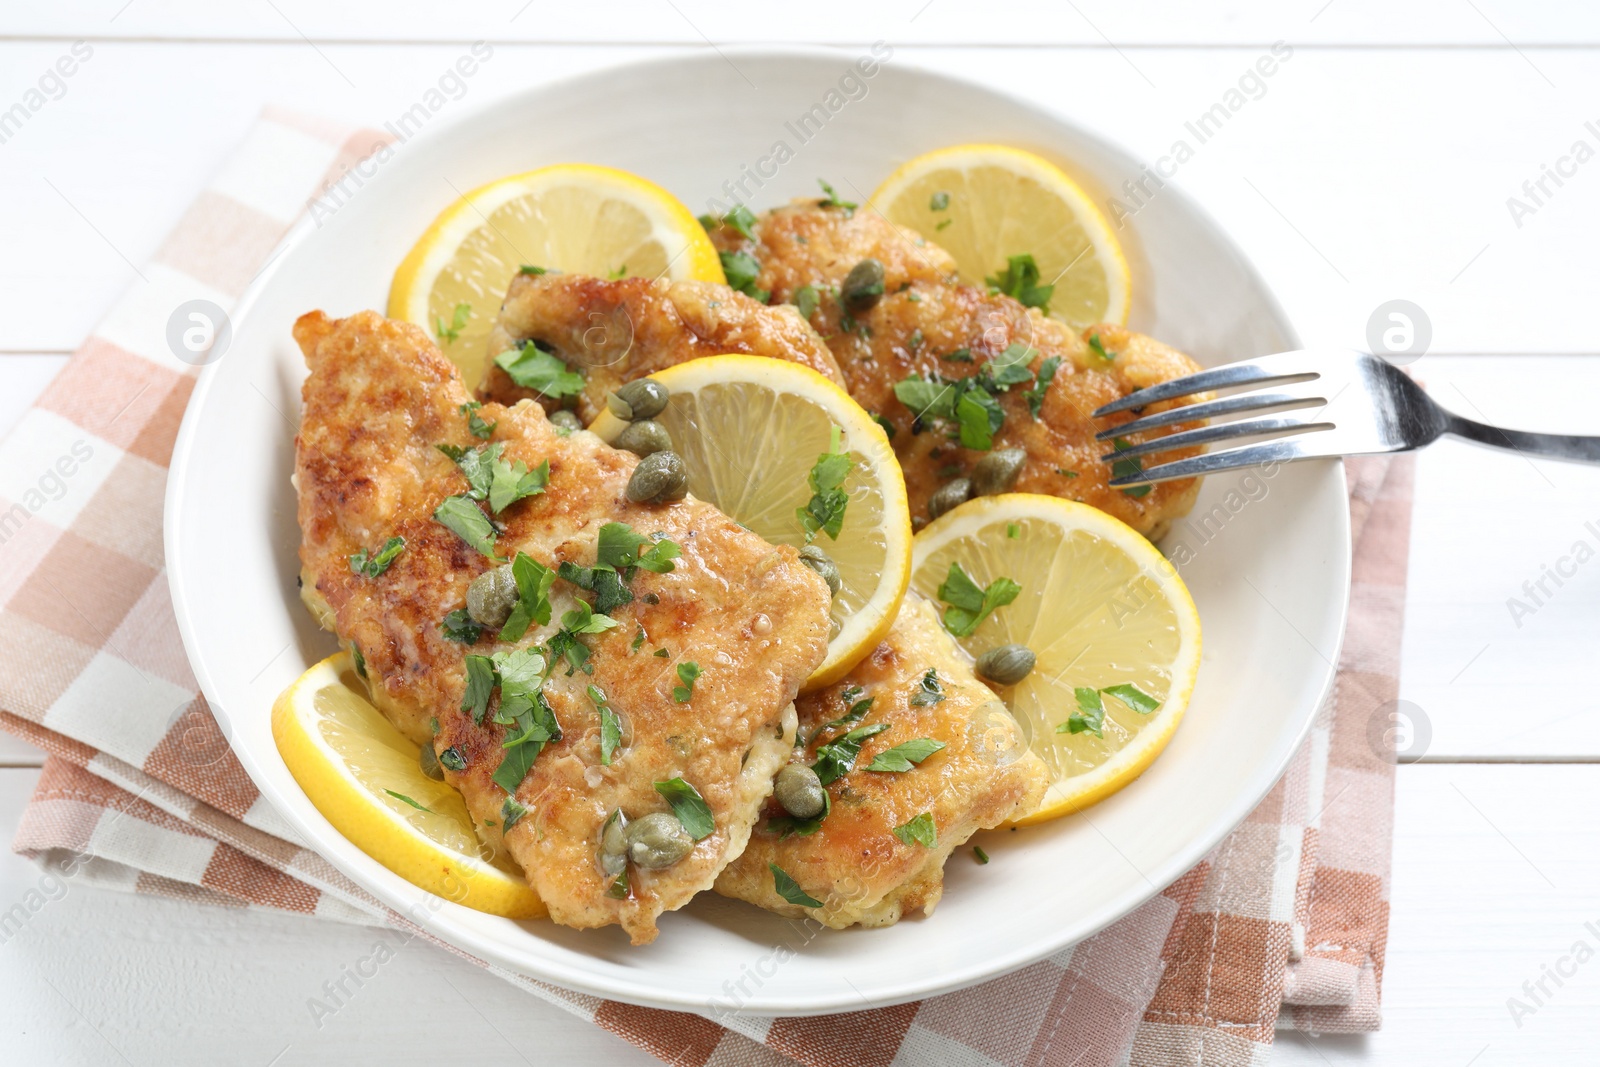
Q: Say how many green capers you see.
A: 14